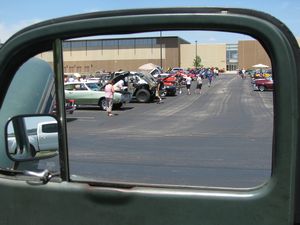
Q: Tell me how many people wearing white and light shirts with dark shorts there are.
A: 2